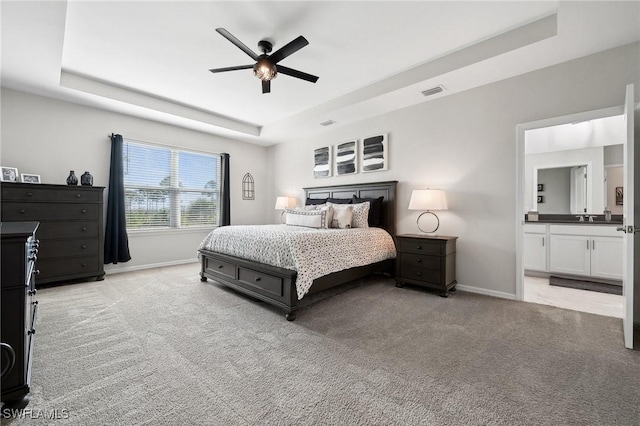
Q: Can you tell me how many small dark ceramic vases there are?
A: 2